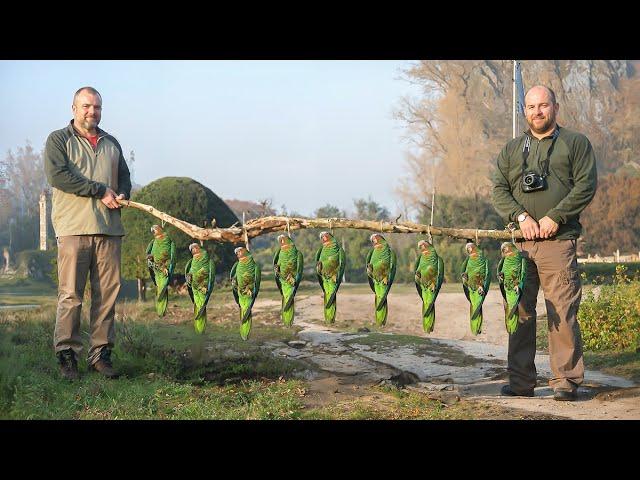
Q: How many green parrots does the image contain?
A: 9